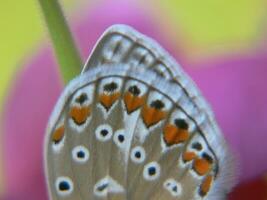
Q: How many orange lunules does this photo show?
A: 9